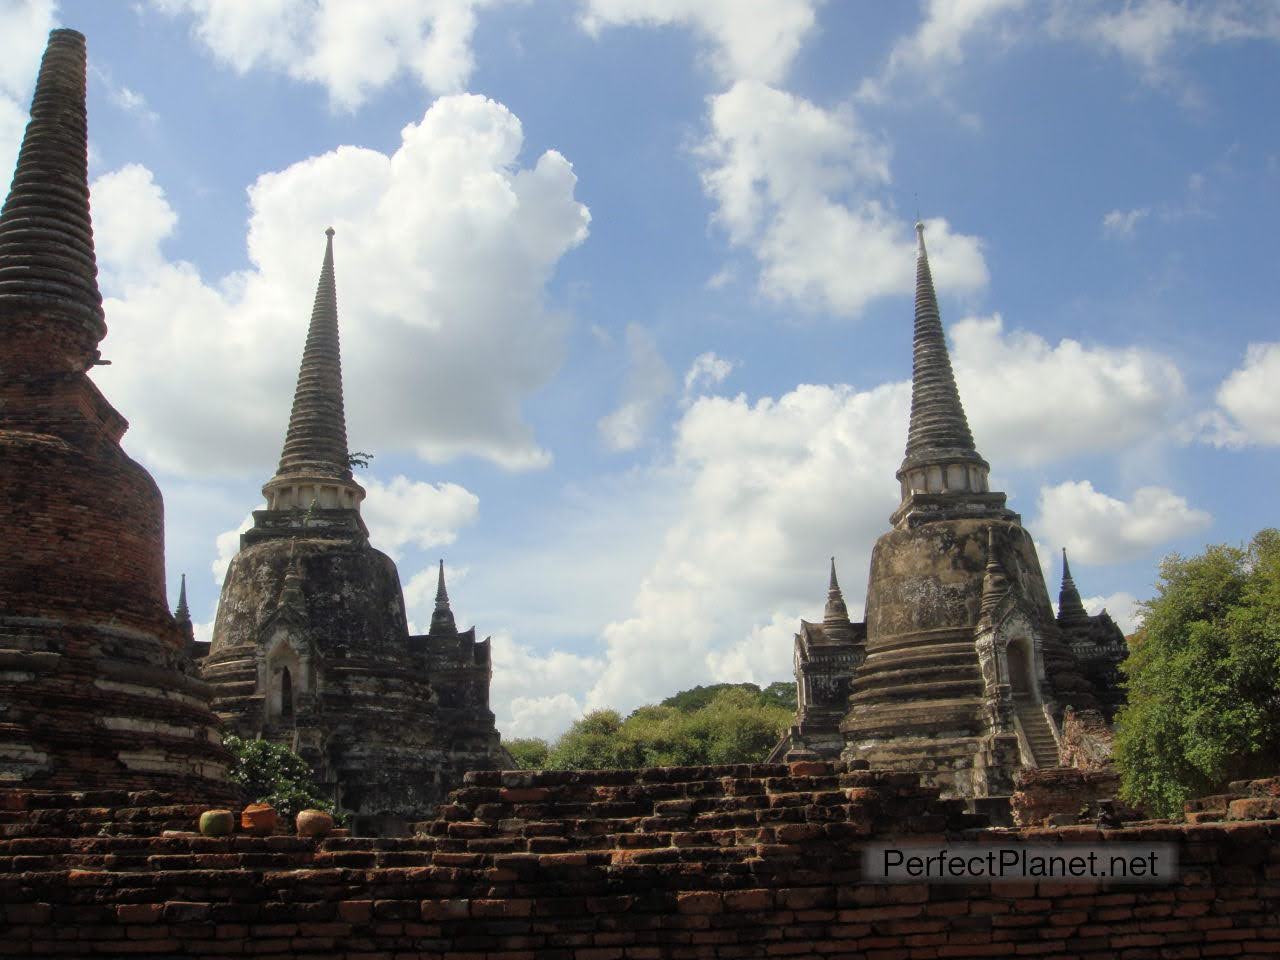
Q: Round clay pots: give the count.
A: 3